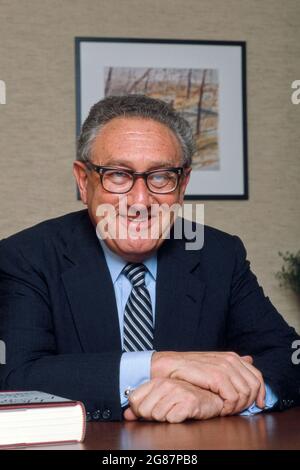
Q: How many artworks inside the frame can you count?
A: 1